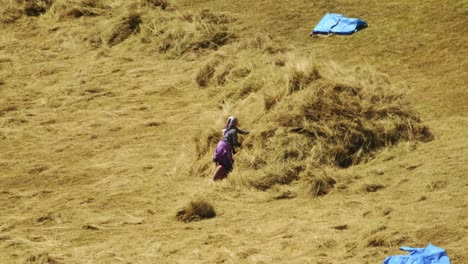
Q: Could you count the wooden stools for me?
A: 0